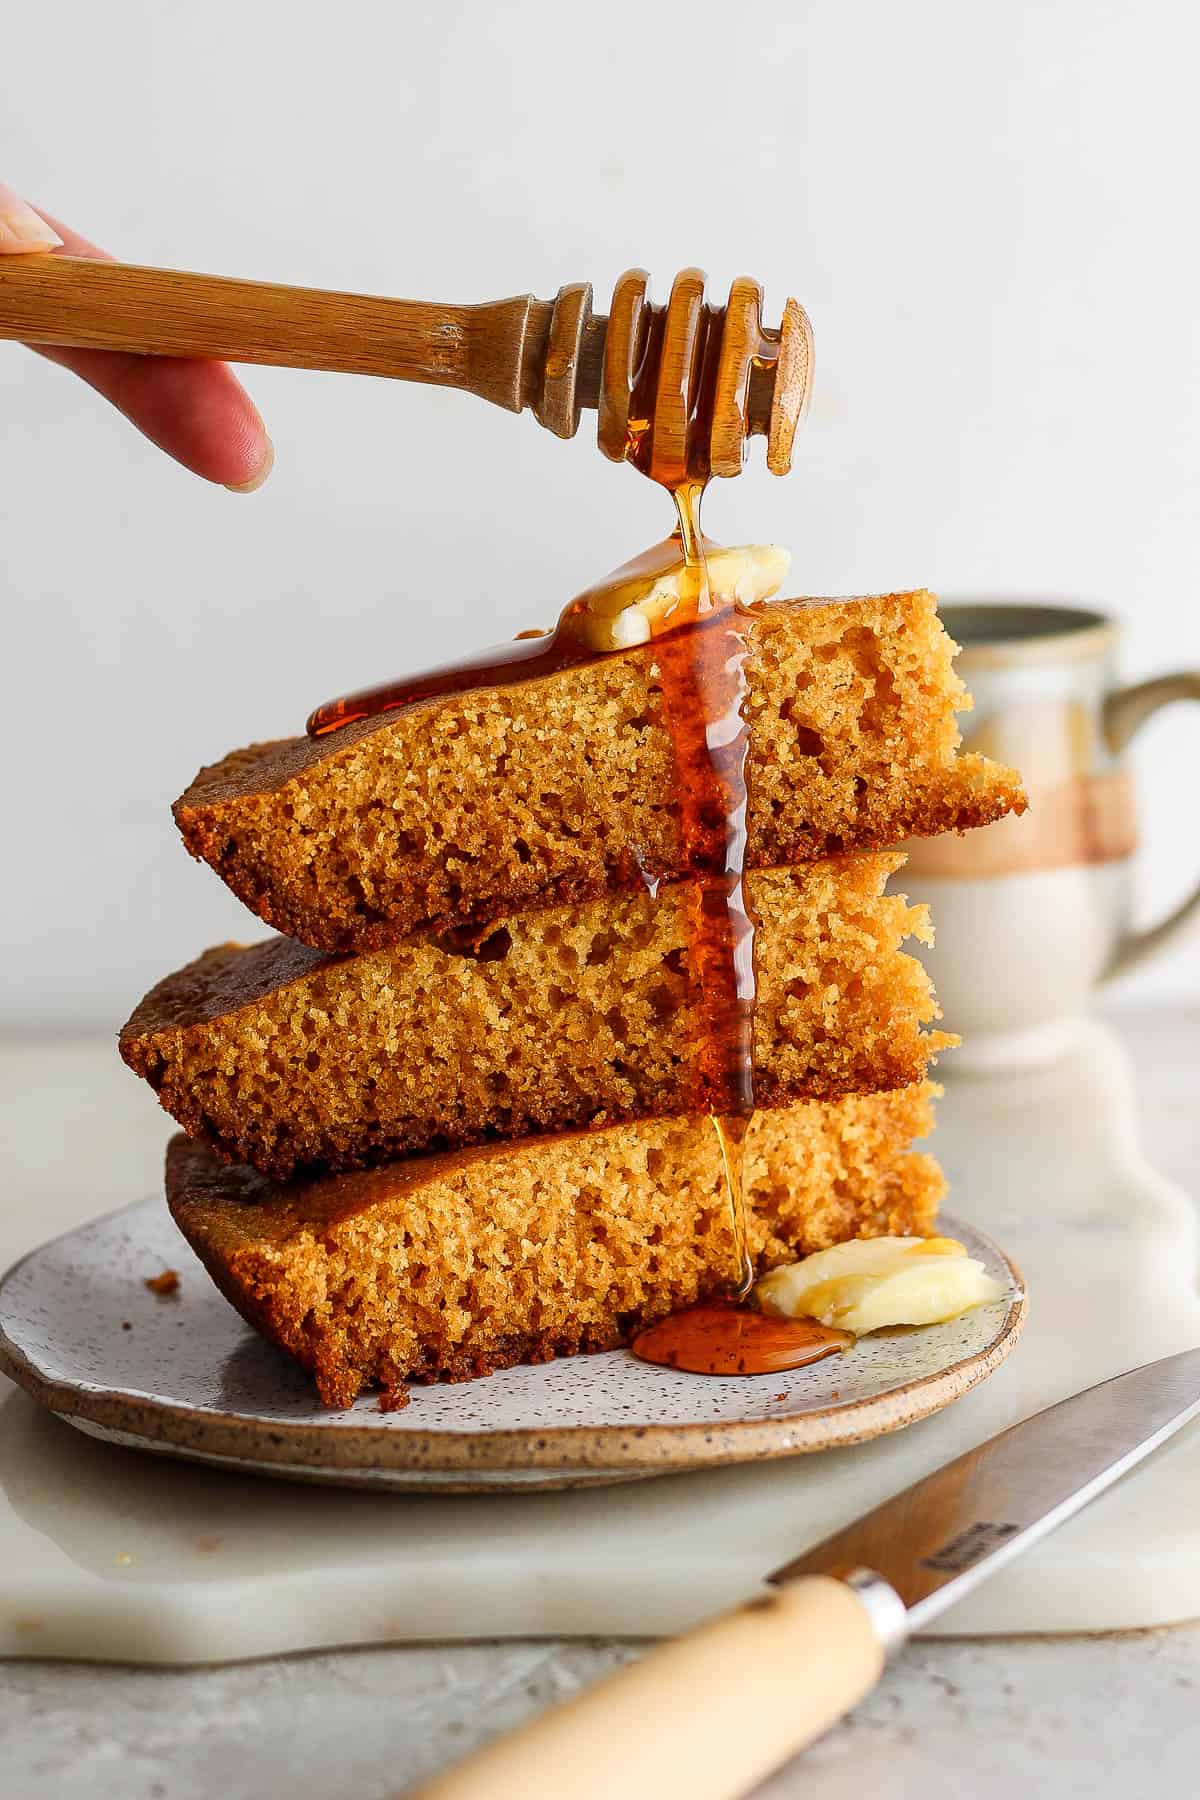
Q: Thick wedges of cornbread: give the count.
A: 3